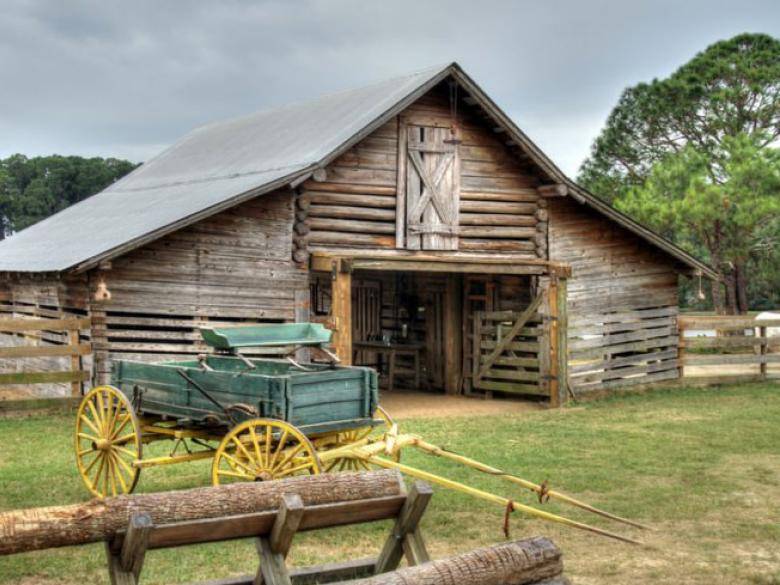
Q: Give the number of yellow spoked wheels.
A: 3